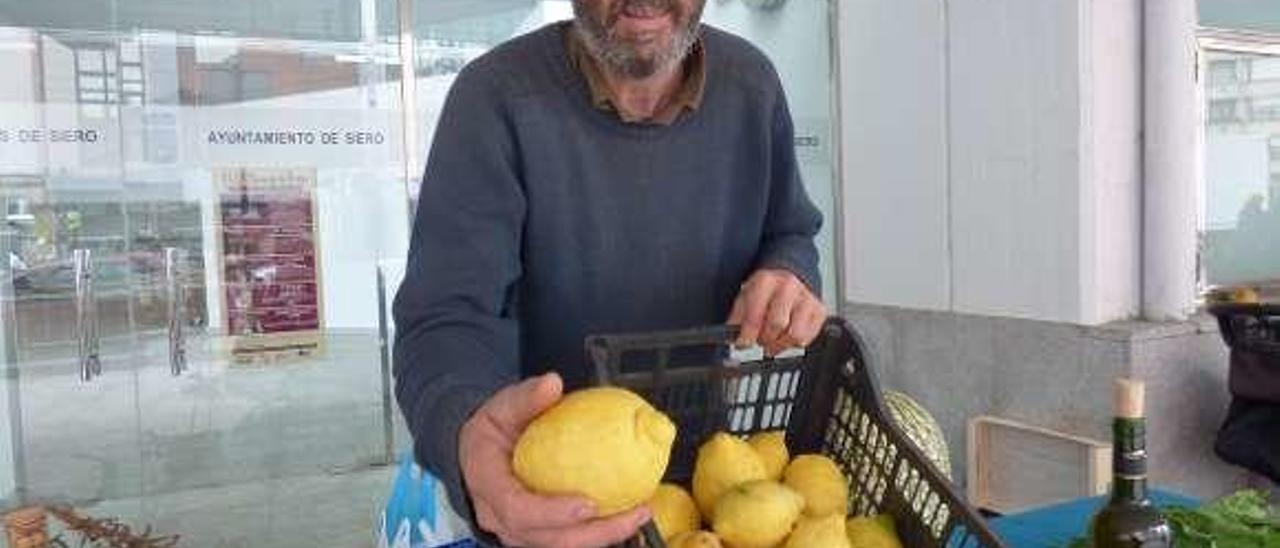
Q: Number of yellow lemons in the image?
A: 9